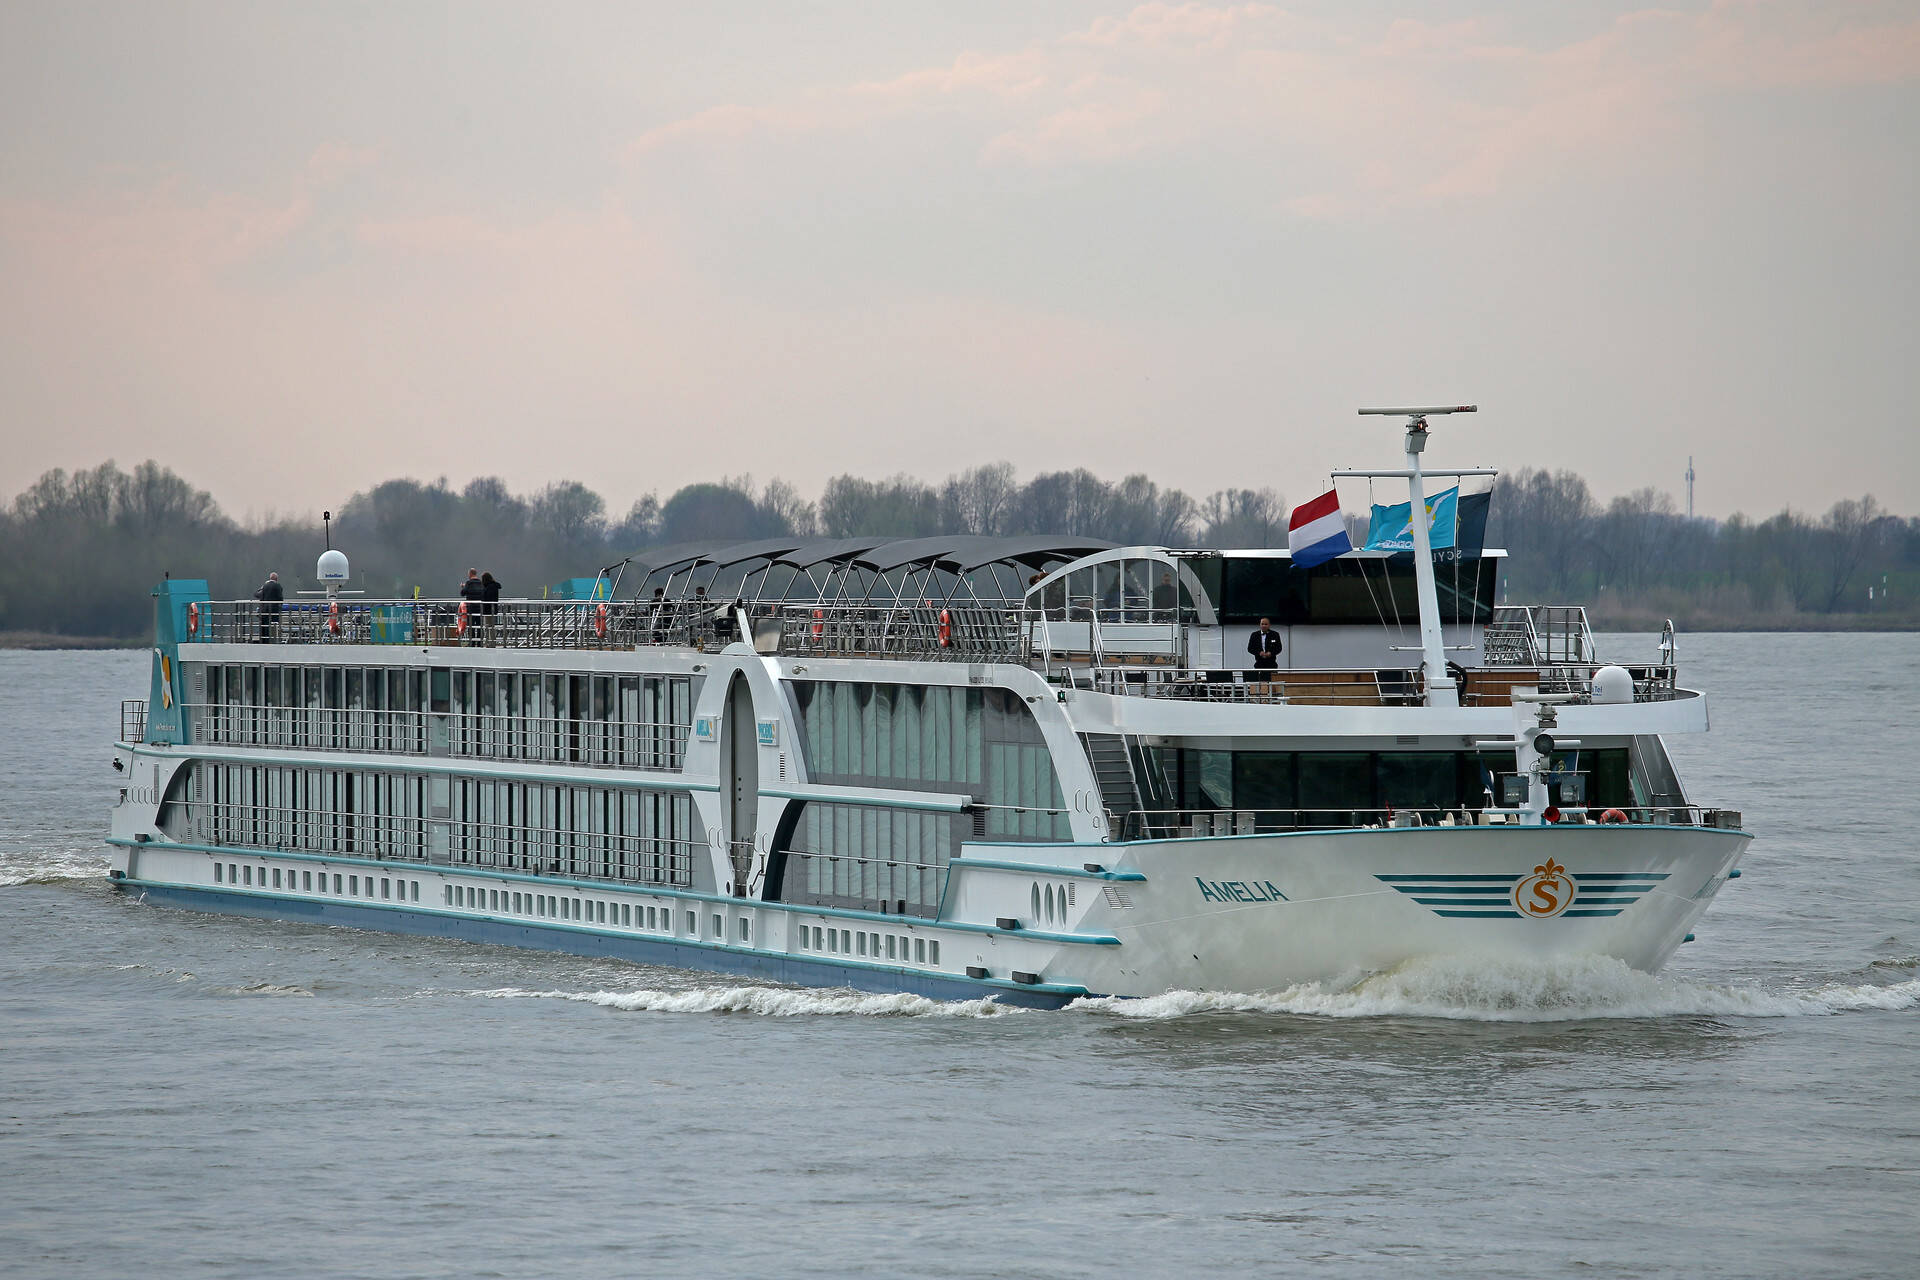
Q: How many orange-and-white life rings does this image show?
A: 7